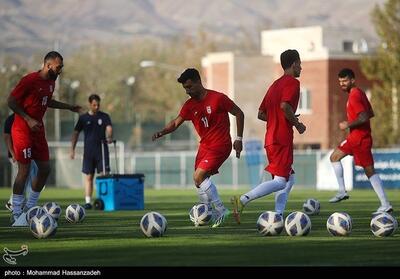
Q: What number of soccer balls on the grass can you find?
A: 11